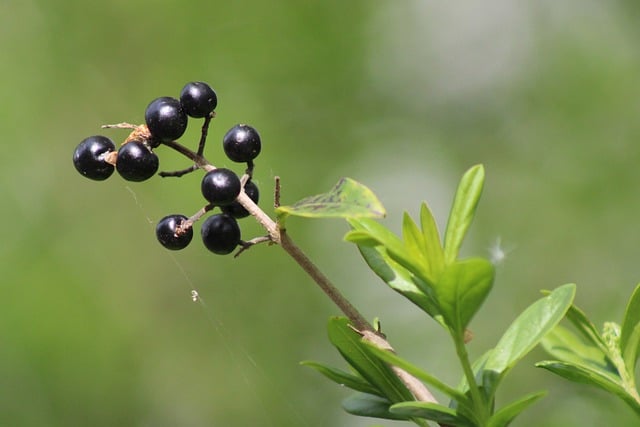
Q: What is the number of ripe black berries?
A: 9